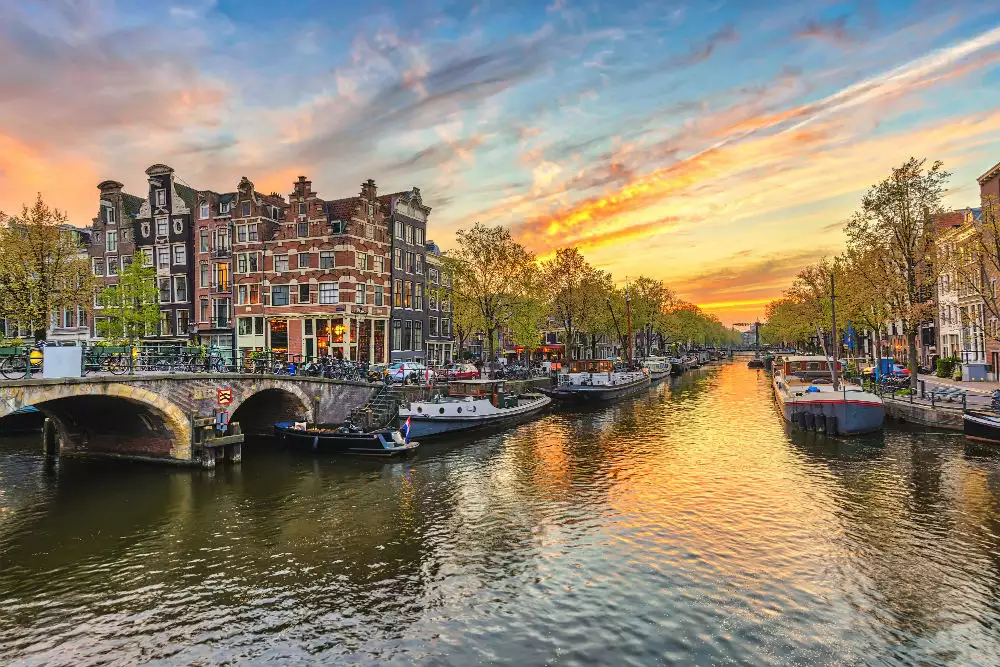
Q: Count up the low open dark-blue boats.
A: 1